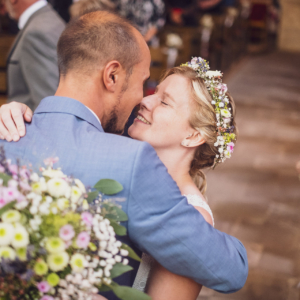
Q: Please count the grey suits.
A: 1